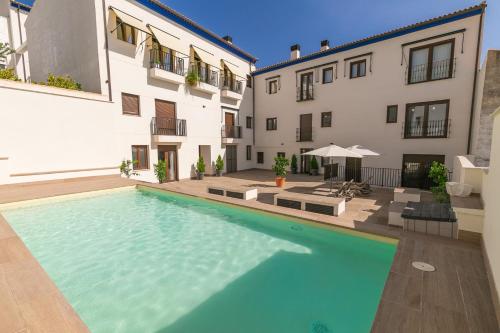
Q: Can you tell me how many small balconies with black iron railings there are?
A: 9